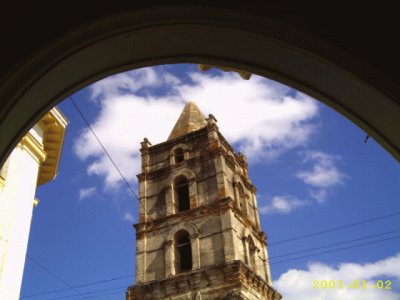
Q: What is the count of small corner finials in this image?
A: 3